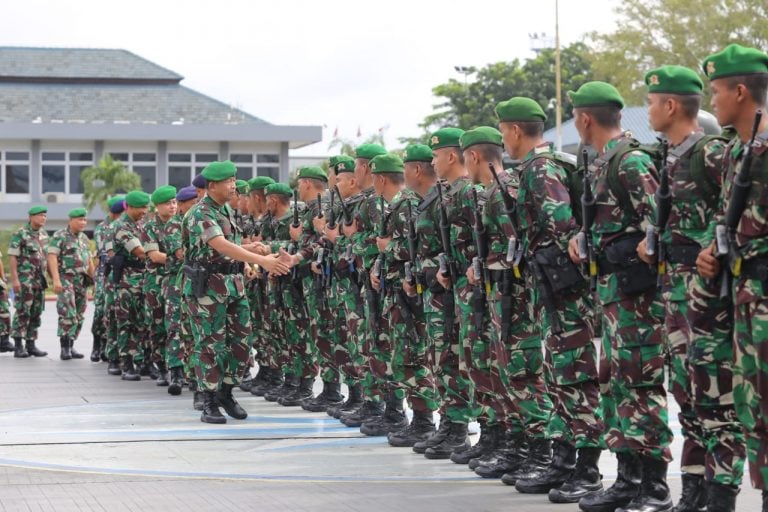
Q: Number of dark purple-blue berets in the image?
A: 3